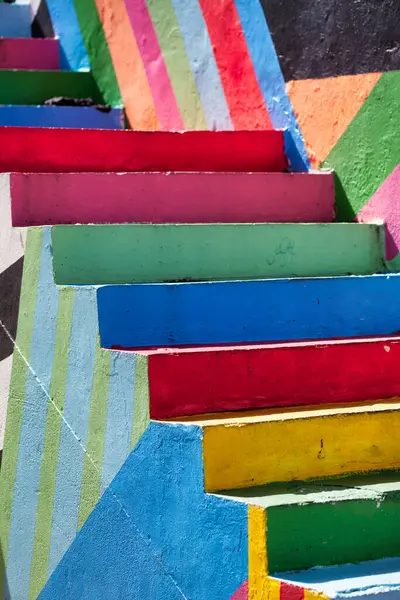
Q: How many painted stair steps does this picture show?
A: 12